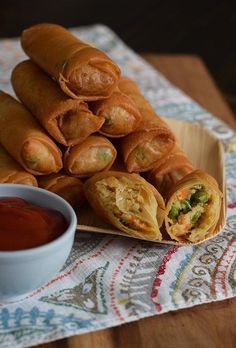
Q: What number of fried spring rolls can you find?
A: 11